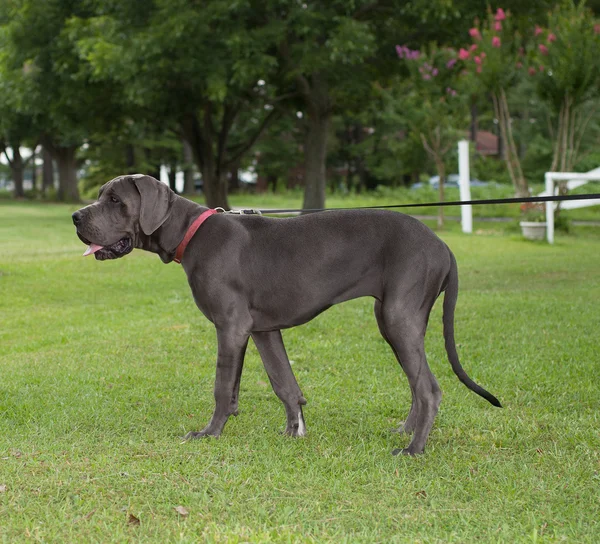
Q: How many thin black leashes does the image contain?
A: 1